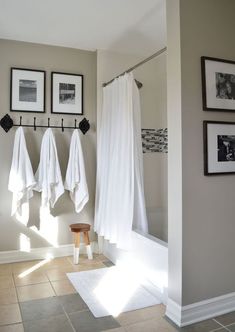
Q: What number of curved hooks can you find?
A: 5